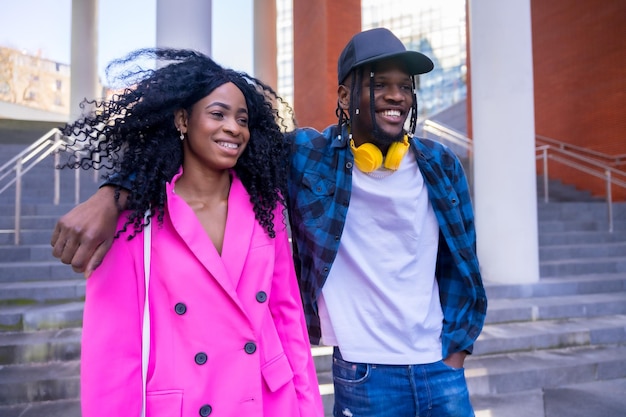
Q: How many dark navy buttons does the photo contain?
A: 5